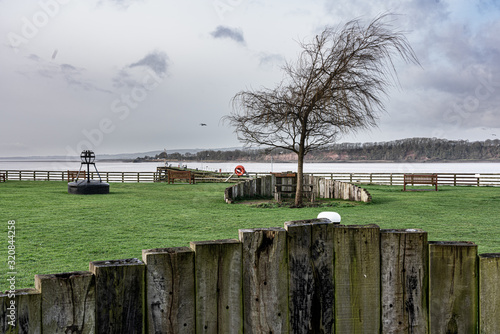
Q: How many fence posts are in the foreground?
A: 11